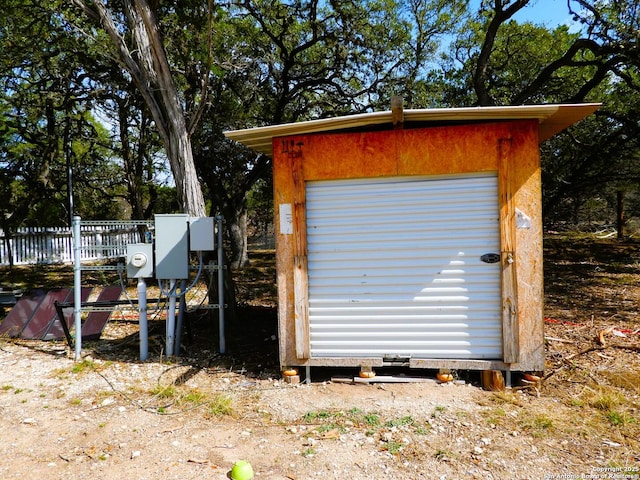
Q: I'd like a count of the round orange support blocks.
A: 4